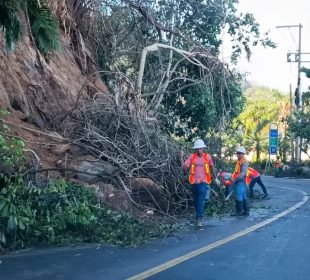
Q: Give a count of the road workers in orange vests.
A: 3